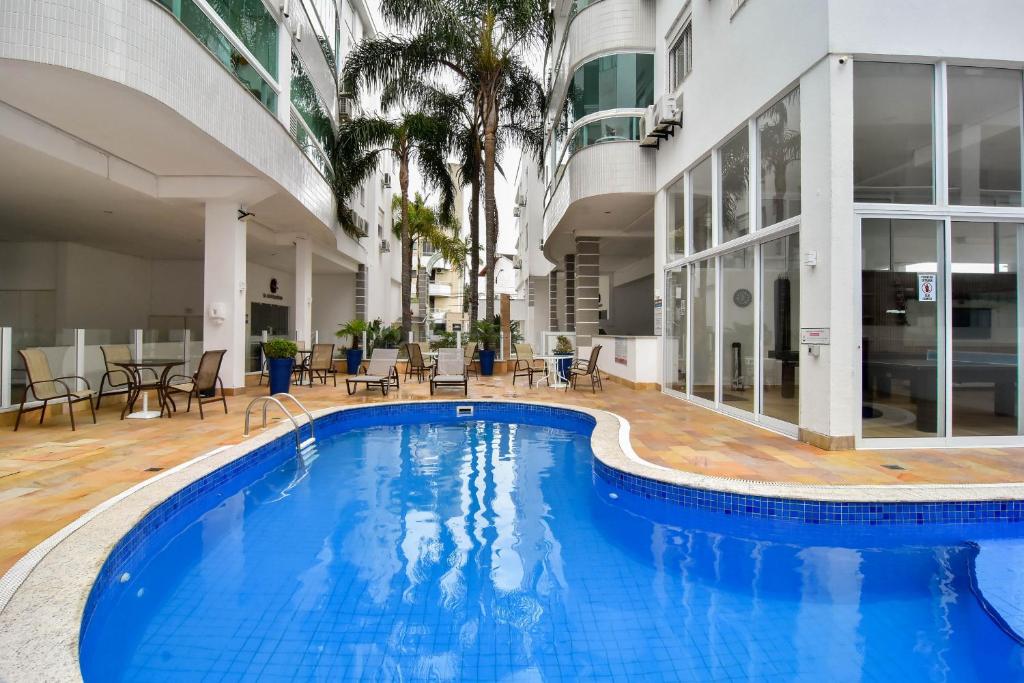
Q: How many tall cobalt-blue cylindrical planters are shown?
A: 4